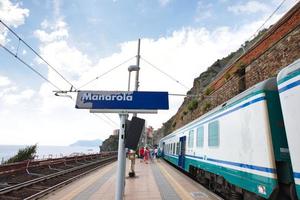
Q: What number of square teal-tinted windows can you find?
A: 3